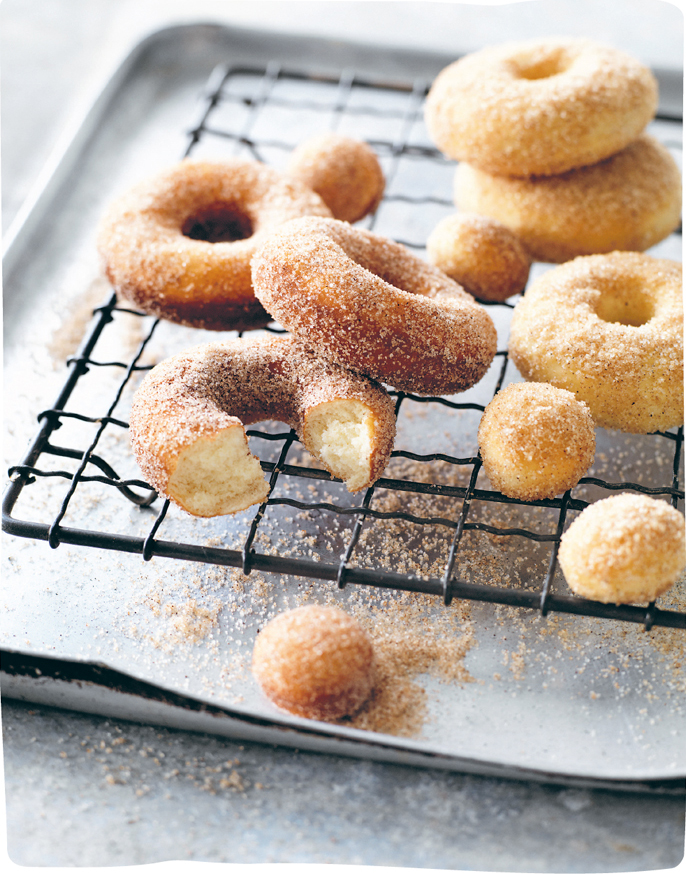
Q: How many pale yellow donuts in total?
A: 3